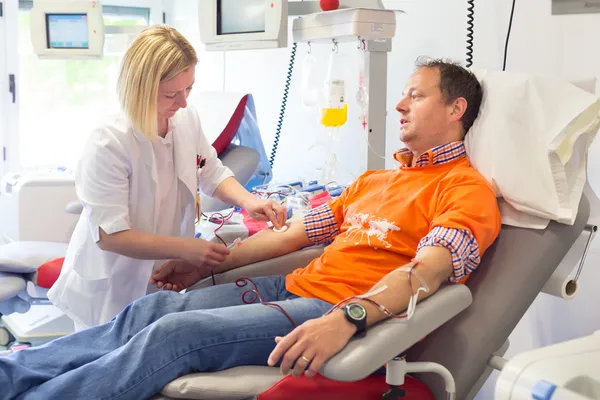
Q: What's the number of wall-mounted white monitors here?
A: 2